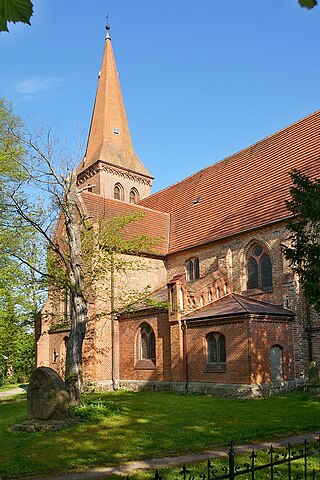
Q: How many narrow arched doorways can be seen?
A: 1